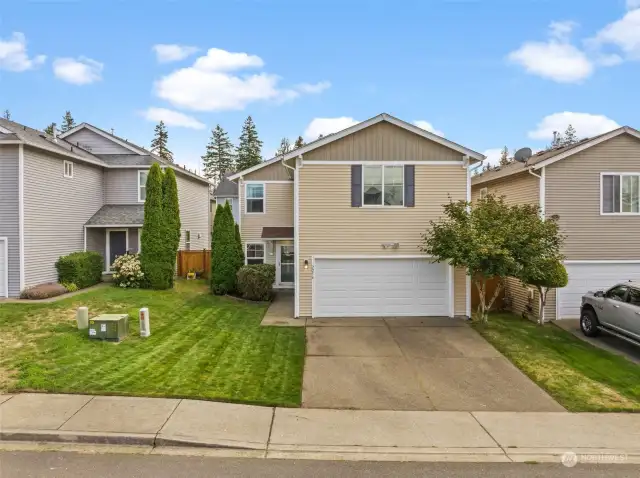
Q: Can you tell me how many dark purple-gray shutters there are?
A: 2